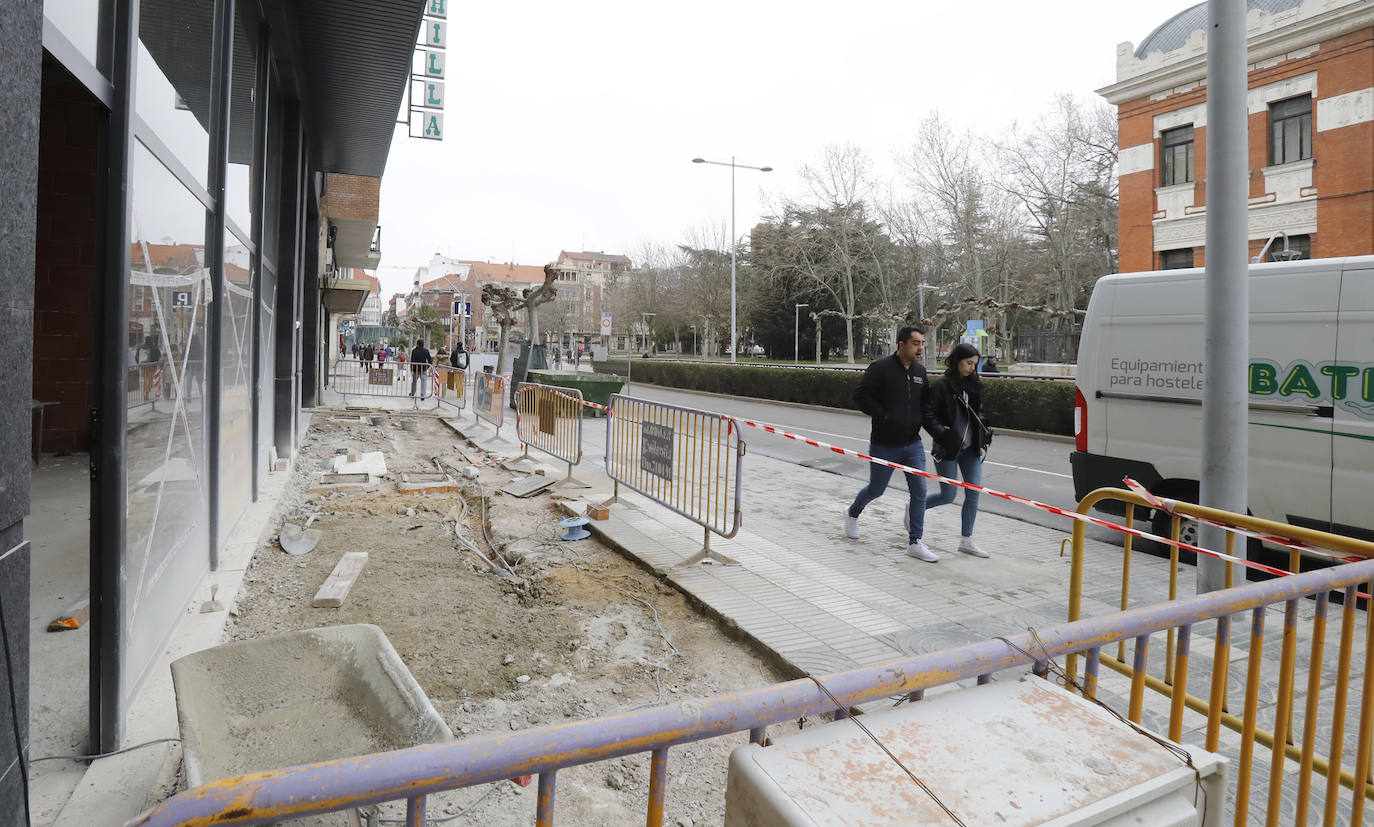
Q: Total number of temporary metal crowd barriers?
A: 7